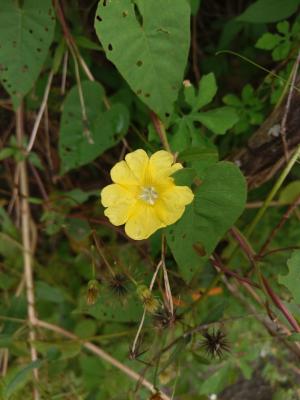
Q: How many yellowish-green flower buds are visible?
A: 2